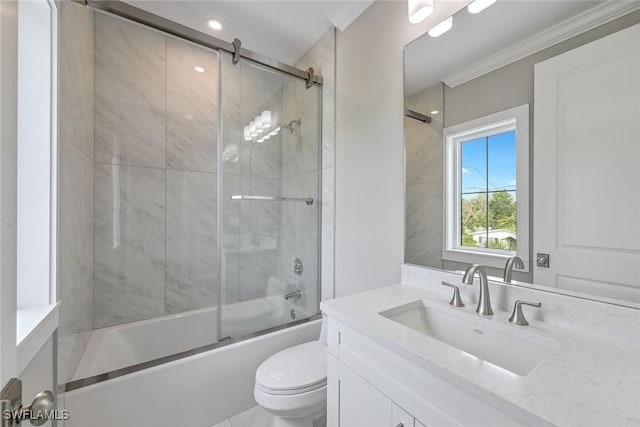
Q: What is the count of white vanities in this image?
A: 1